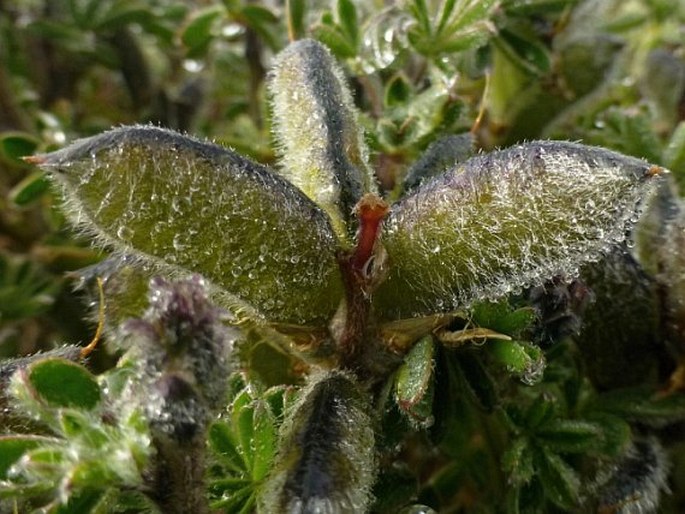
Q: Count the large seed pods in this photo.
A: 4